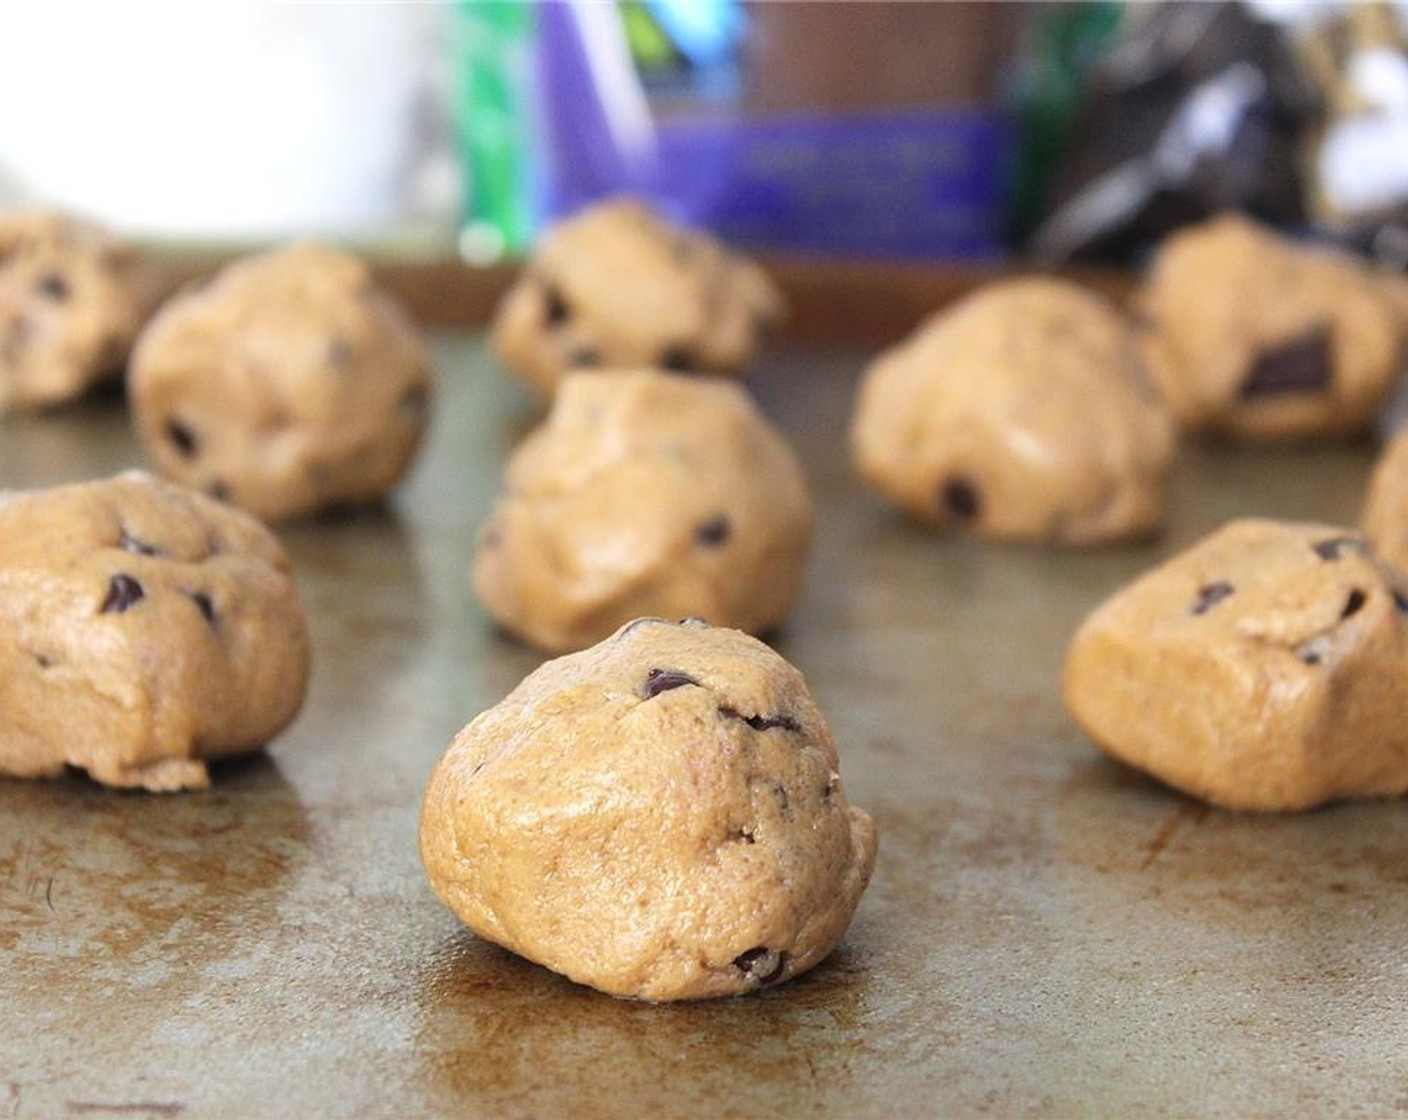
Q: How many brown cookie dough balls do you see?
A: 10